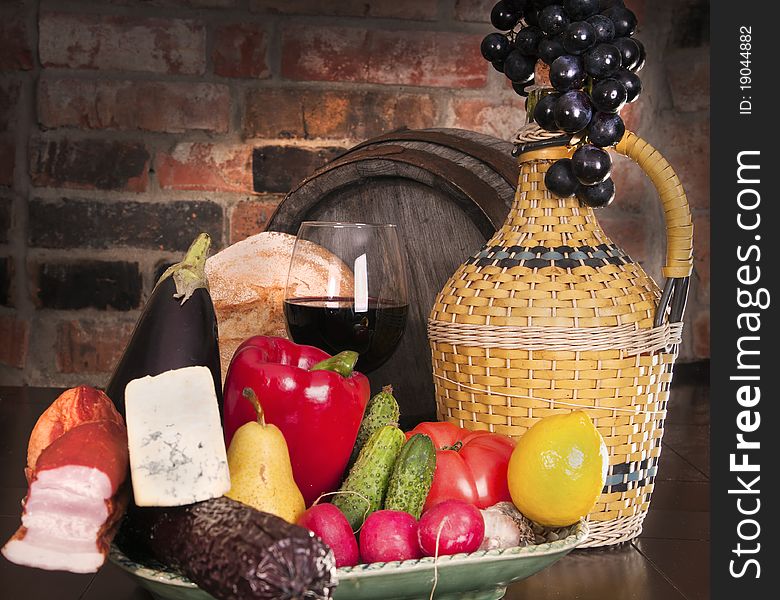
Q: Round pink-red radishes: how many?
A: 3